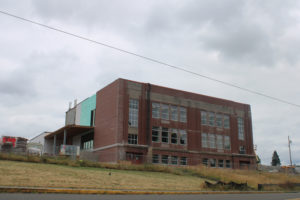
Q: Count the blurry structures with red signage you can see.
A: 1